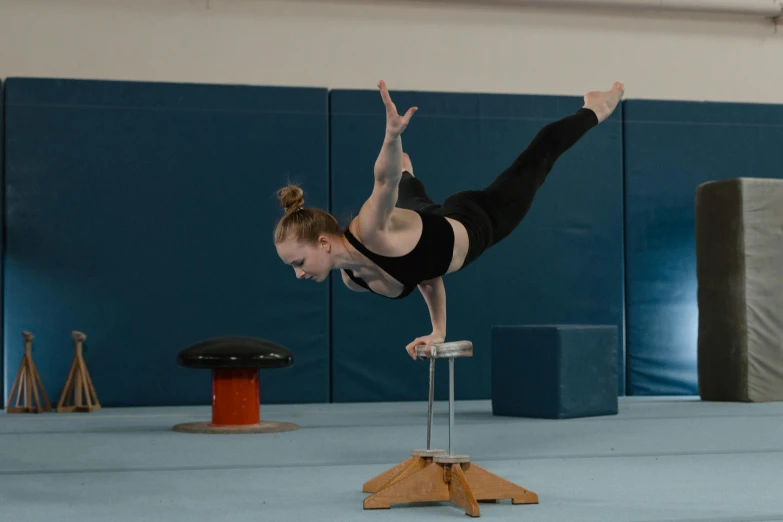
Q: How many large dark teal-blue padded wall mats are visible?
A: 3